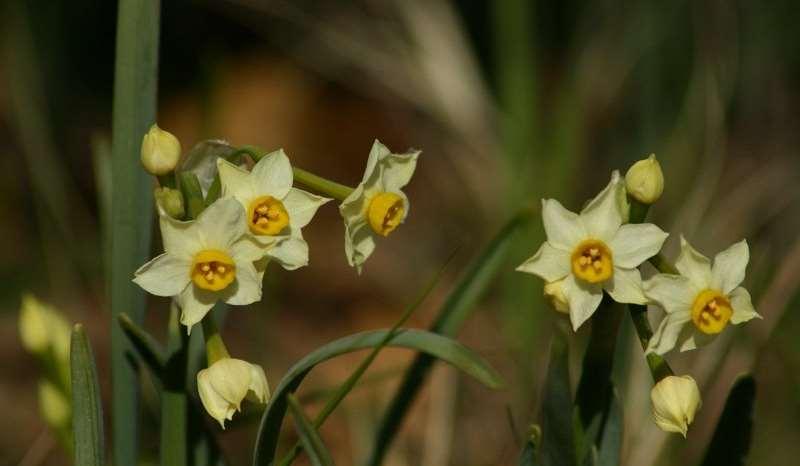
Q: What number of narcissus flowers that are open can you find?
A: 5